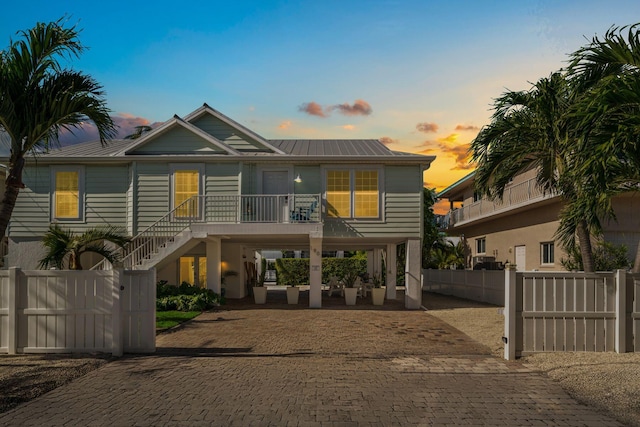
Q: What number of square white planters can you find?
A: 4